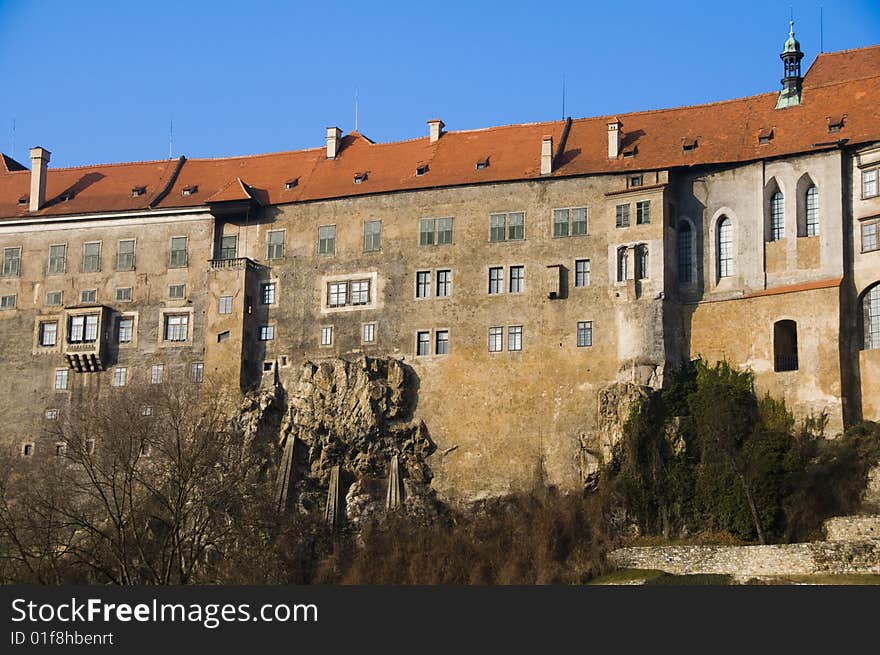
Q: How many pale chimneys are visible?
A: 5